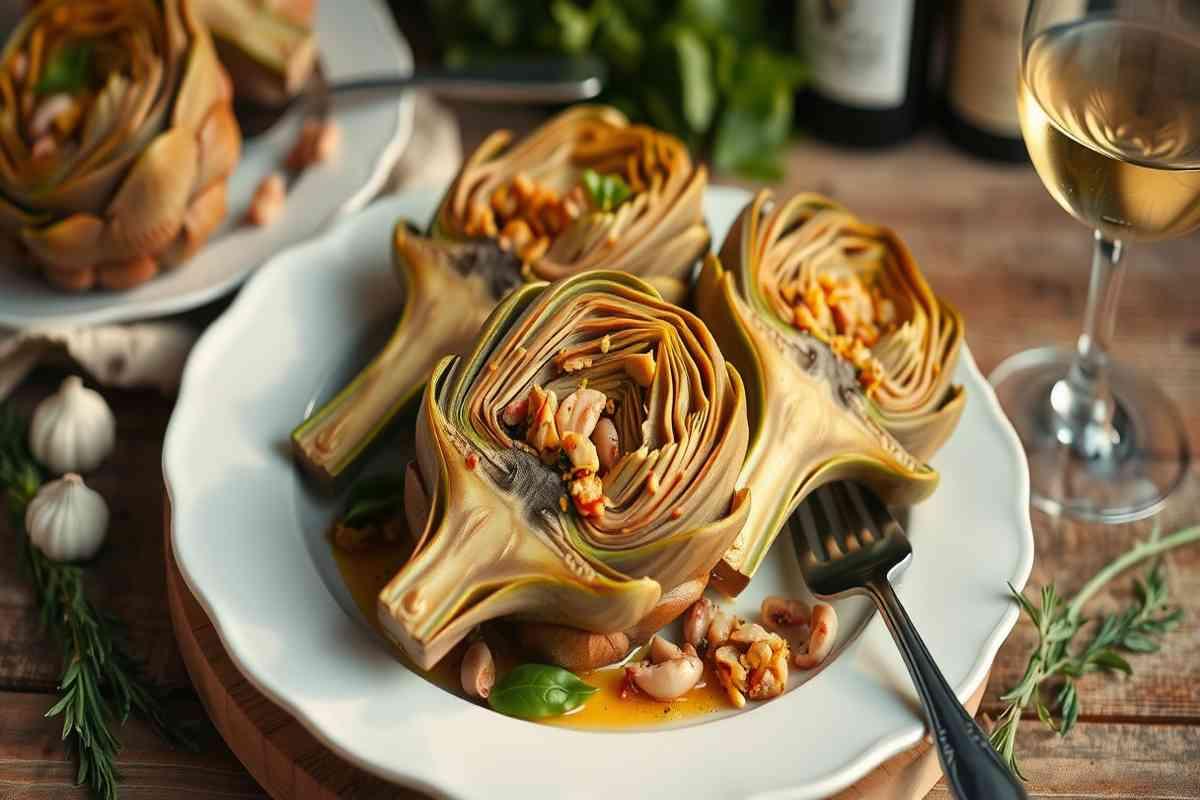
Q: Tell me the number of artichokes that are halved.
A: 3